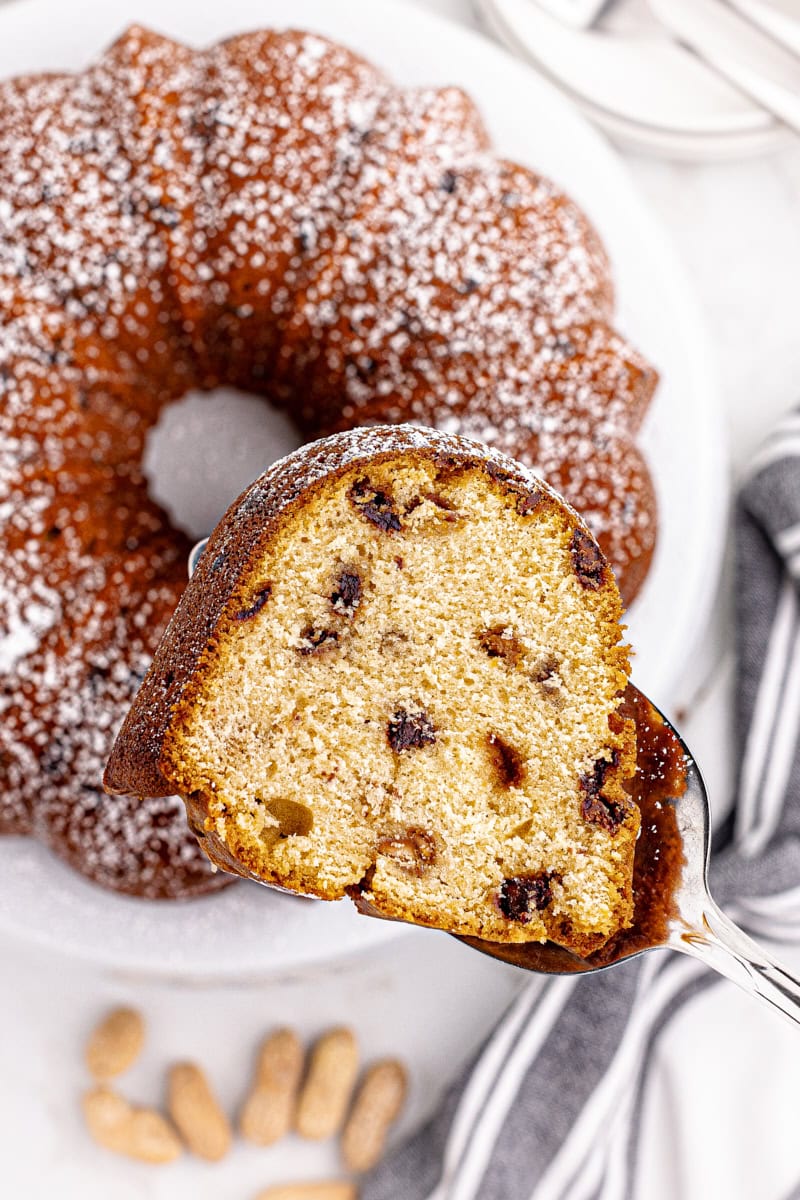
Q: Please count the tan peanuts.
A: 7